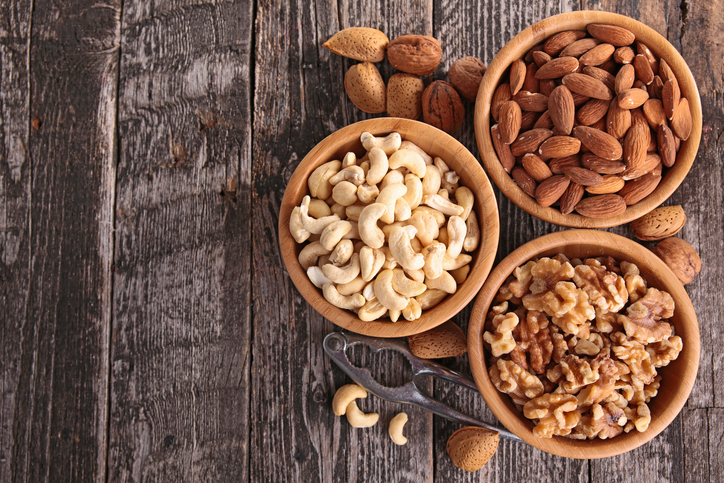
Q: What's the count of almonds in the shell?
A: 6